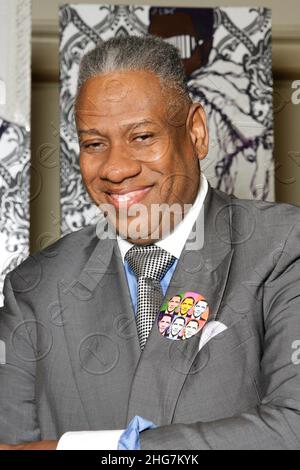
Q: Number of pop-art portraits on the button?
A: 6